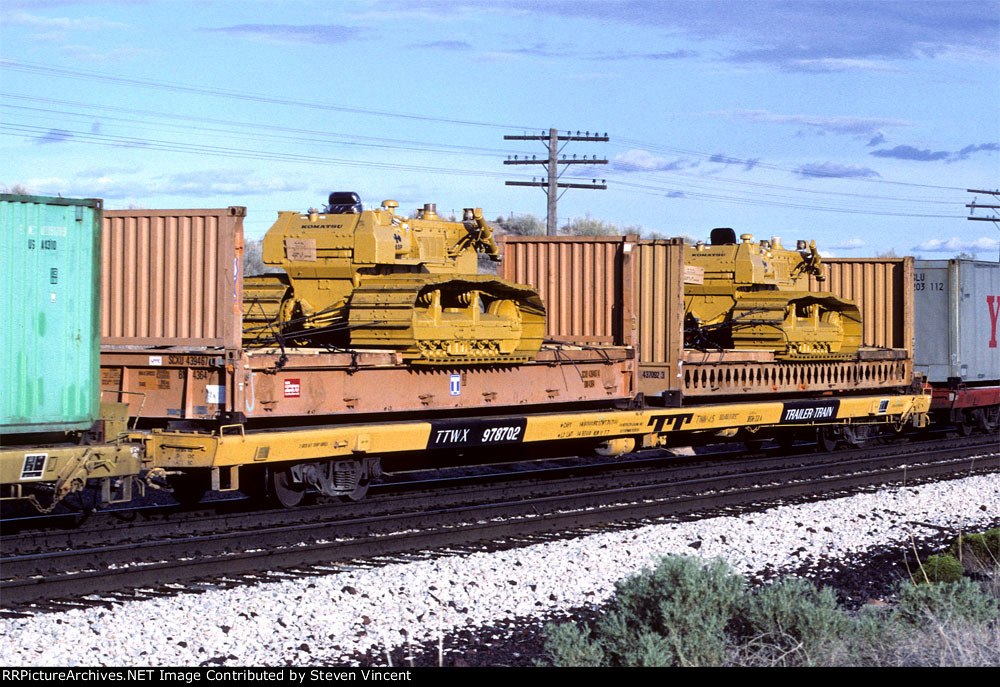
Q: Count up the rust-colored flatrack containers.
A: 2